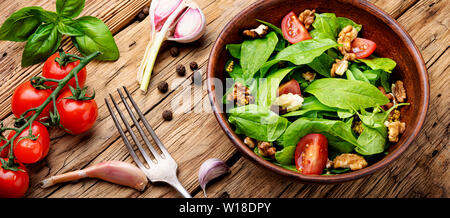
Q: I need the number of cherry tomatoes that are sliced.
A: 4